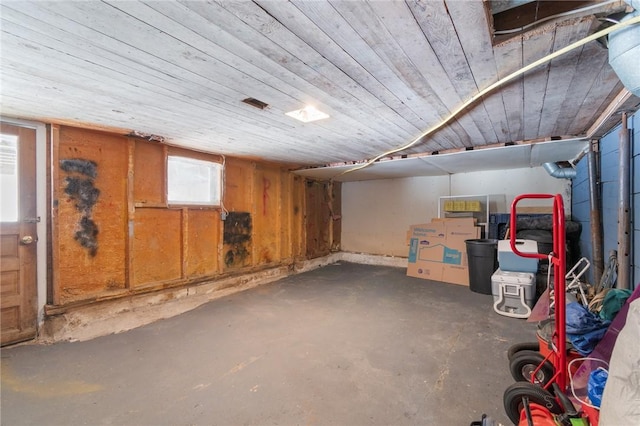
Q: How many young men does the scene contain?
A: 0